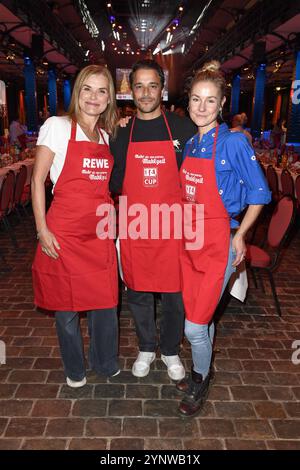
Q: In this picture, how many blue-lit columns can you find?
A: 6